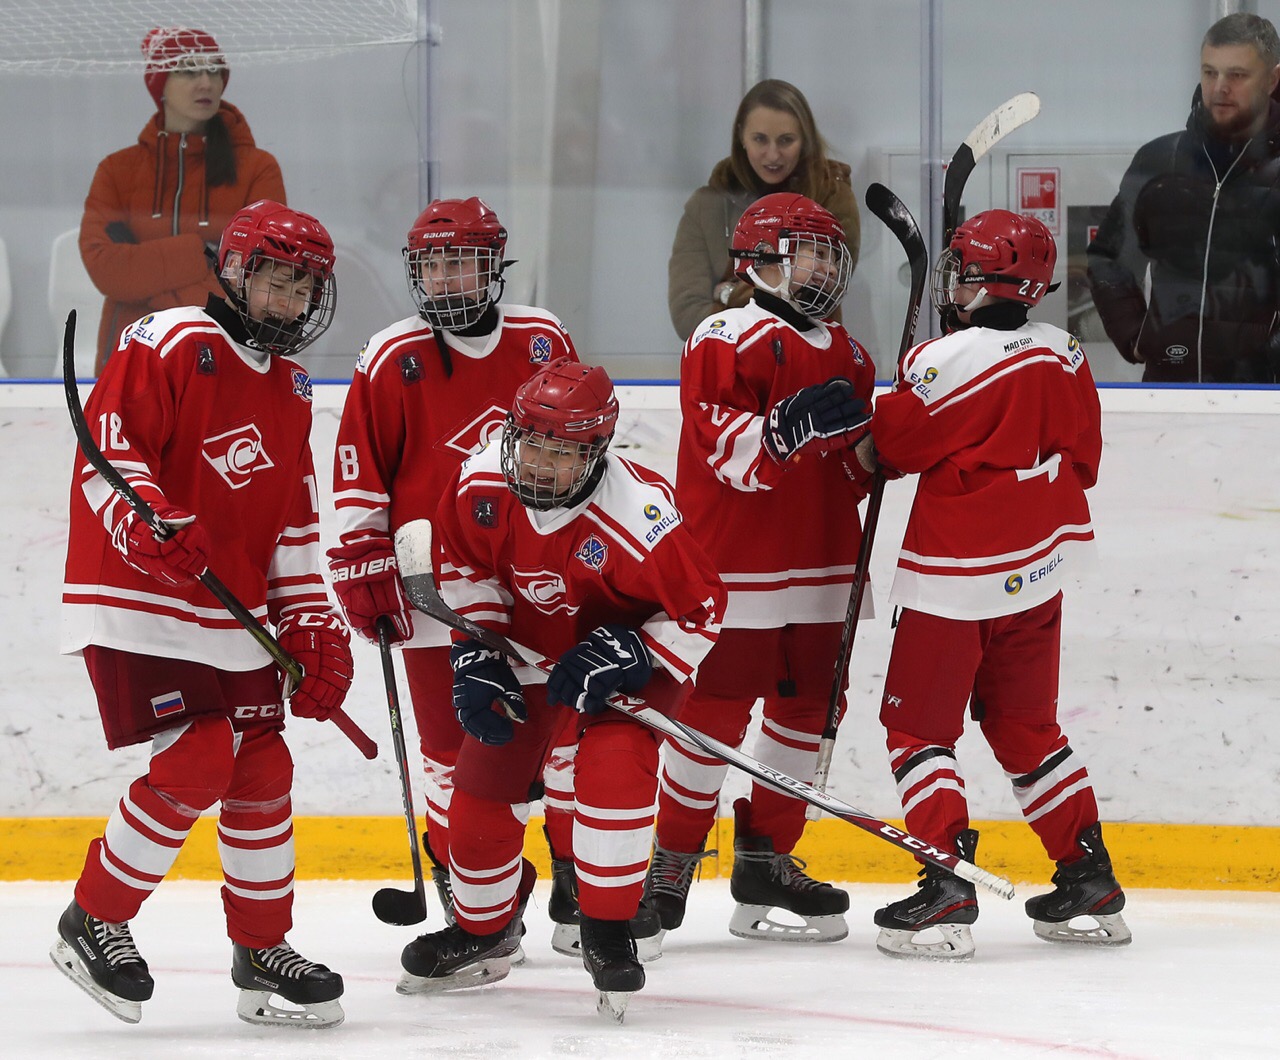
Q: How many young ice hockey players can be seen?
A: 5